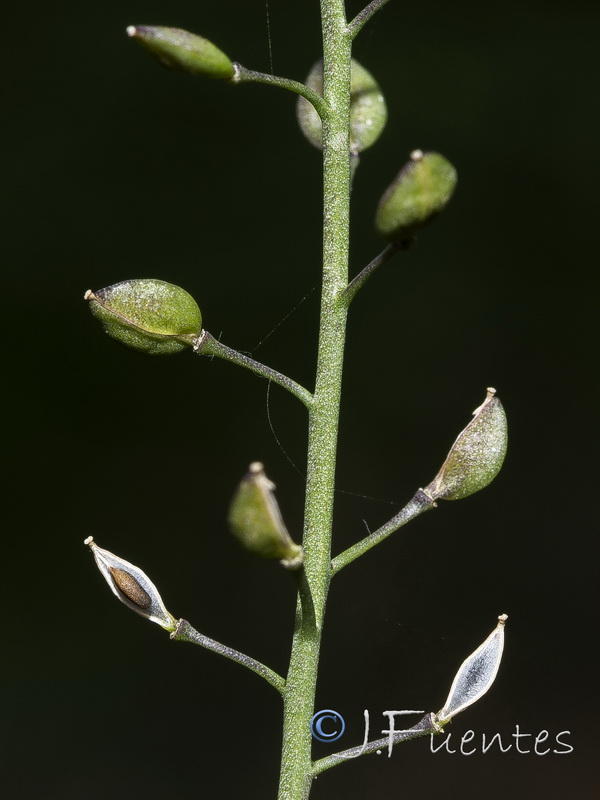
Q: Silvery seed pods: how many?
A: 2